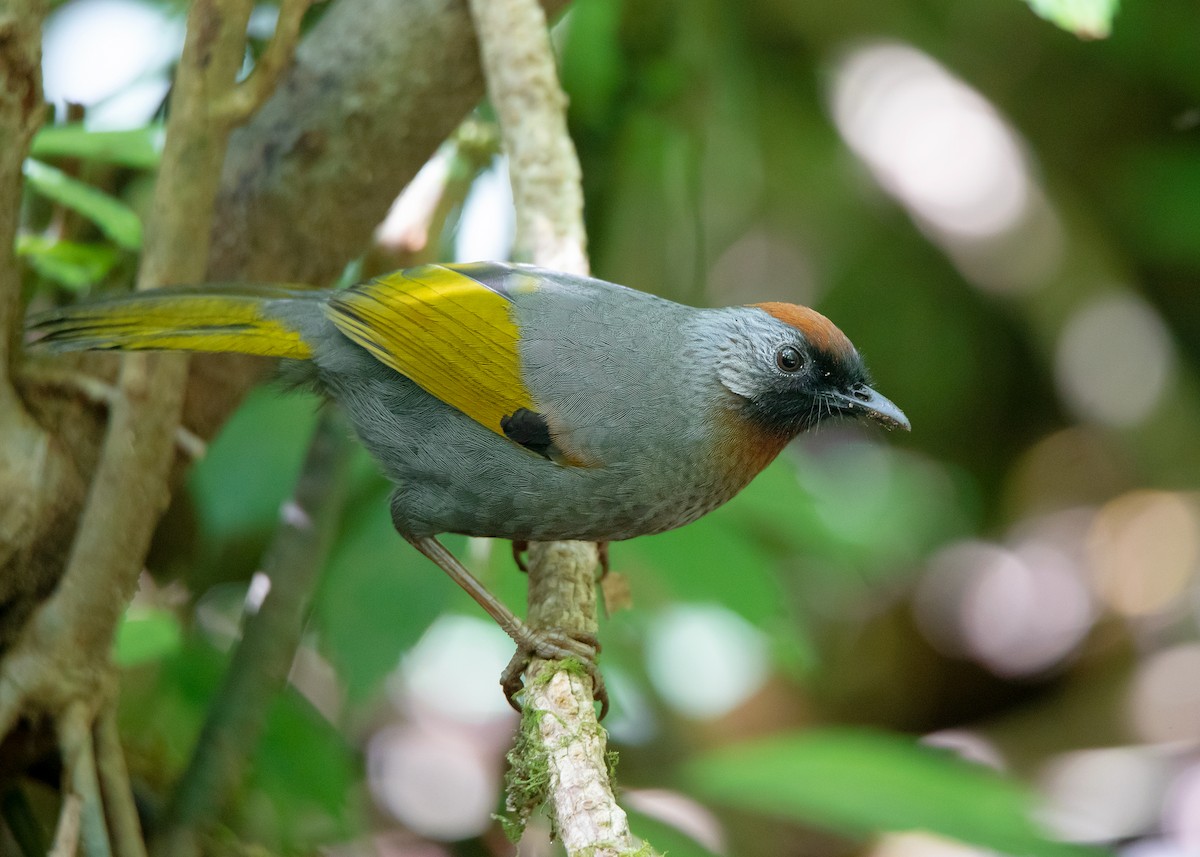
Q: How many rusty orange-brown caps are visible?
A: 1